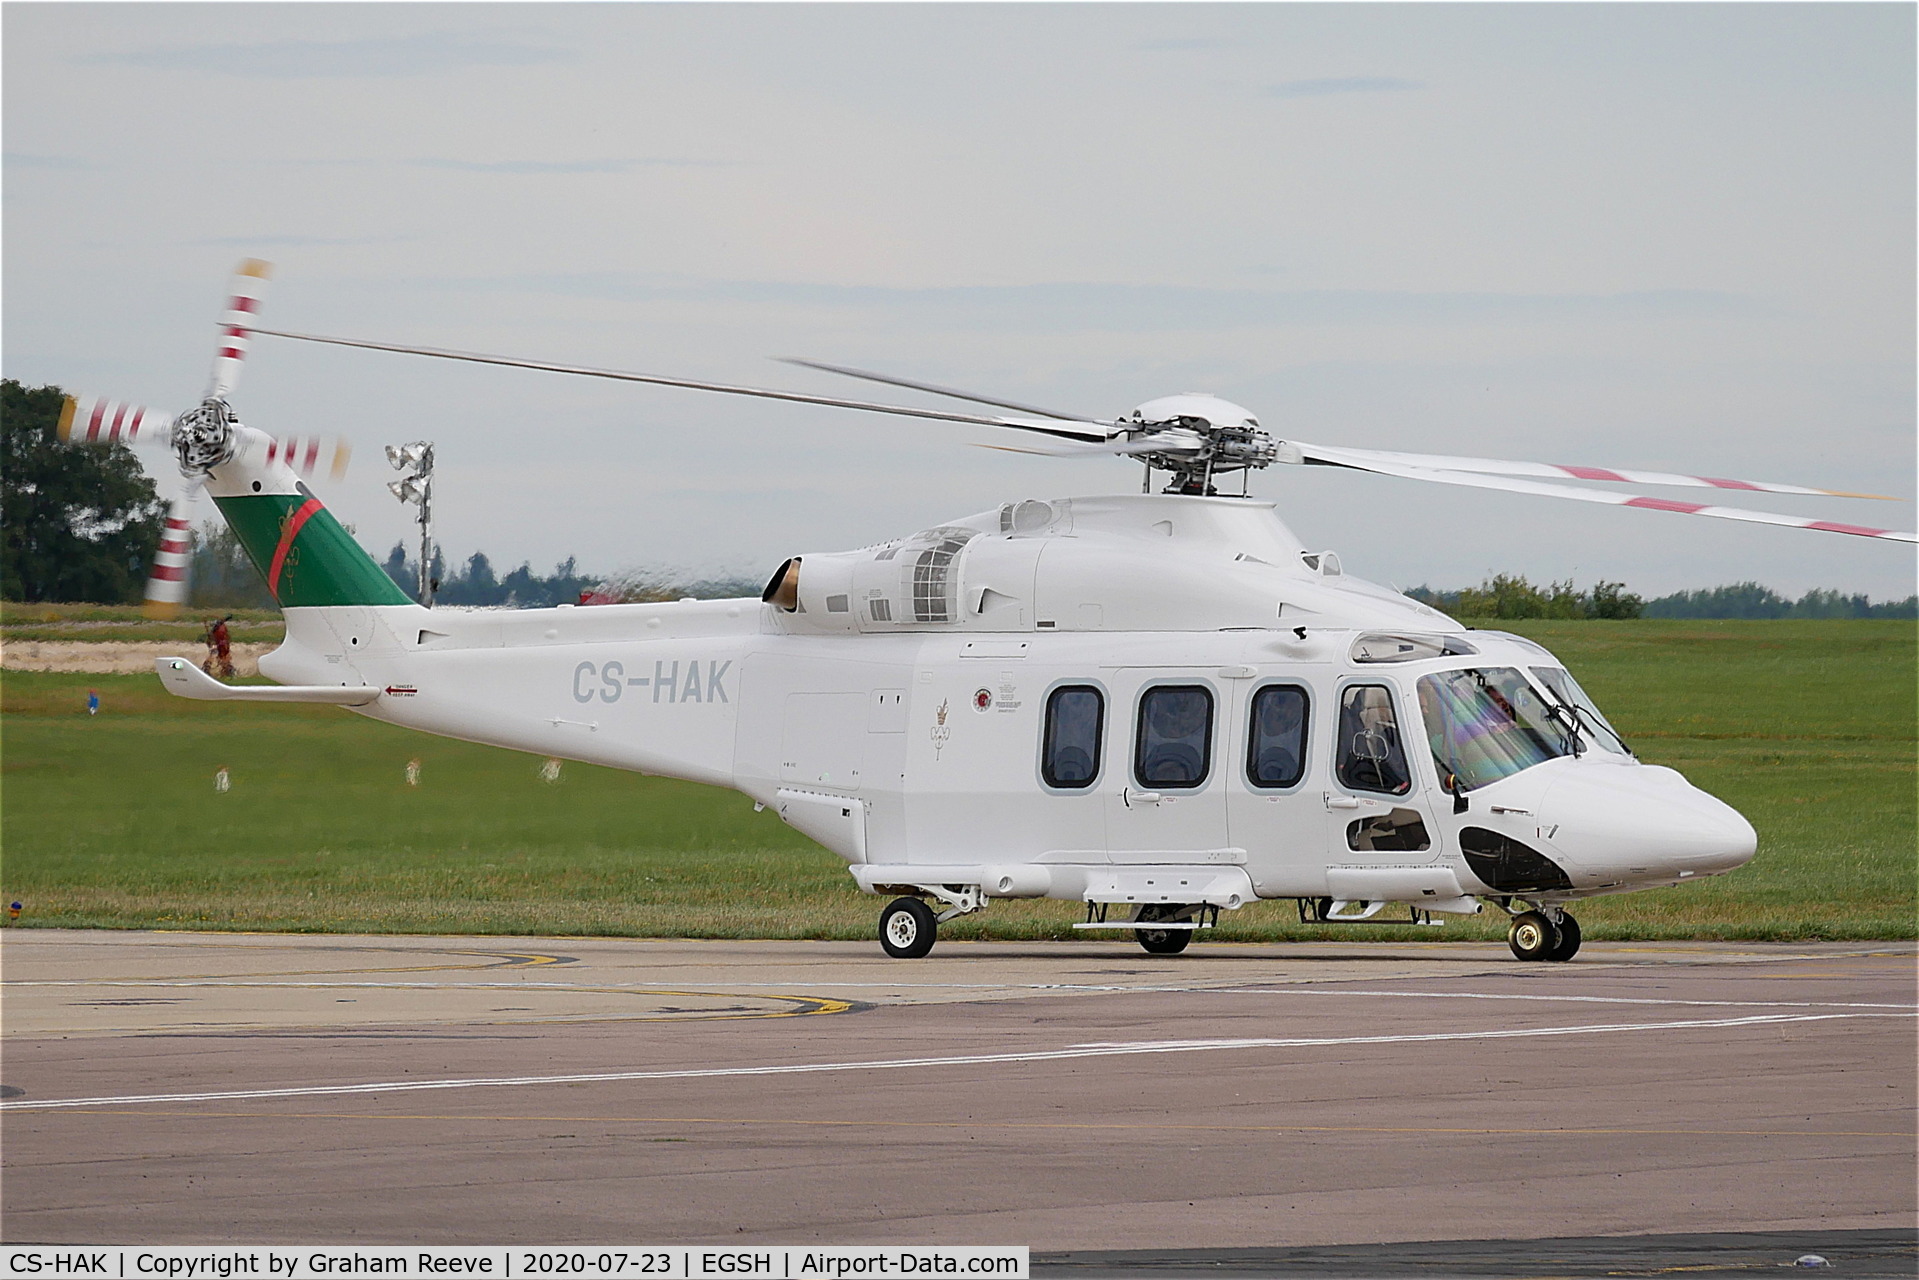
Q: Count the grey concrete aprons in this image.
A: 1